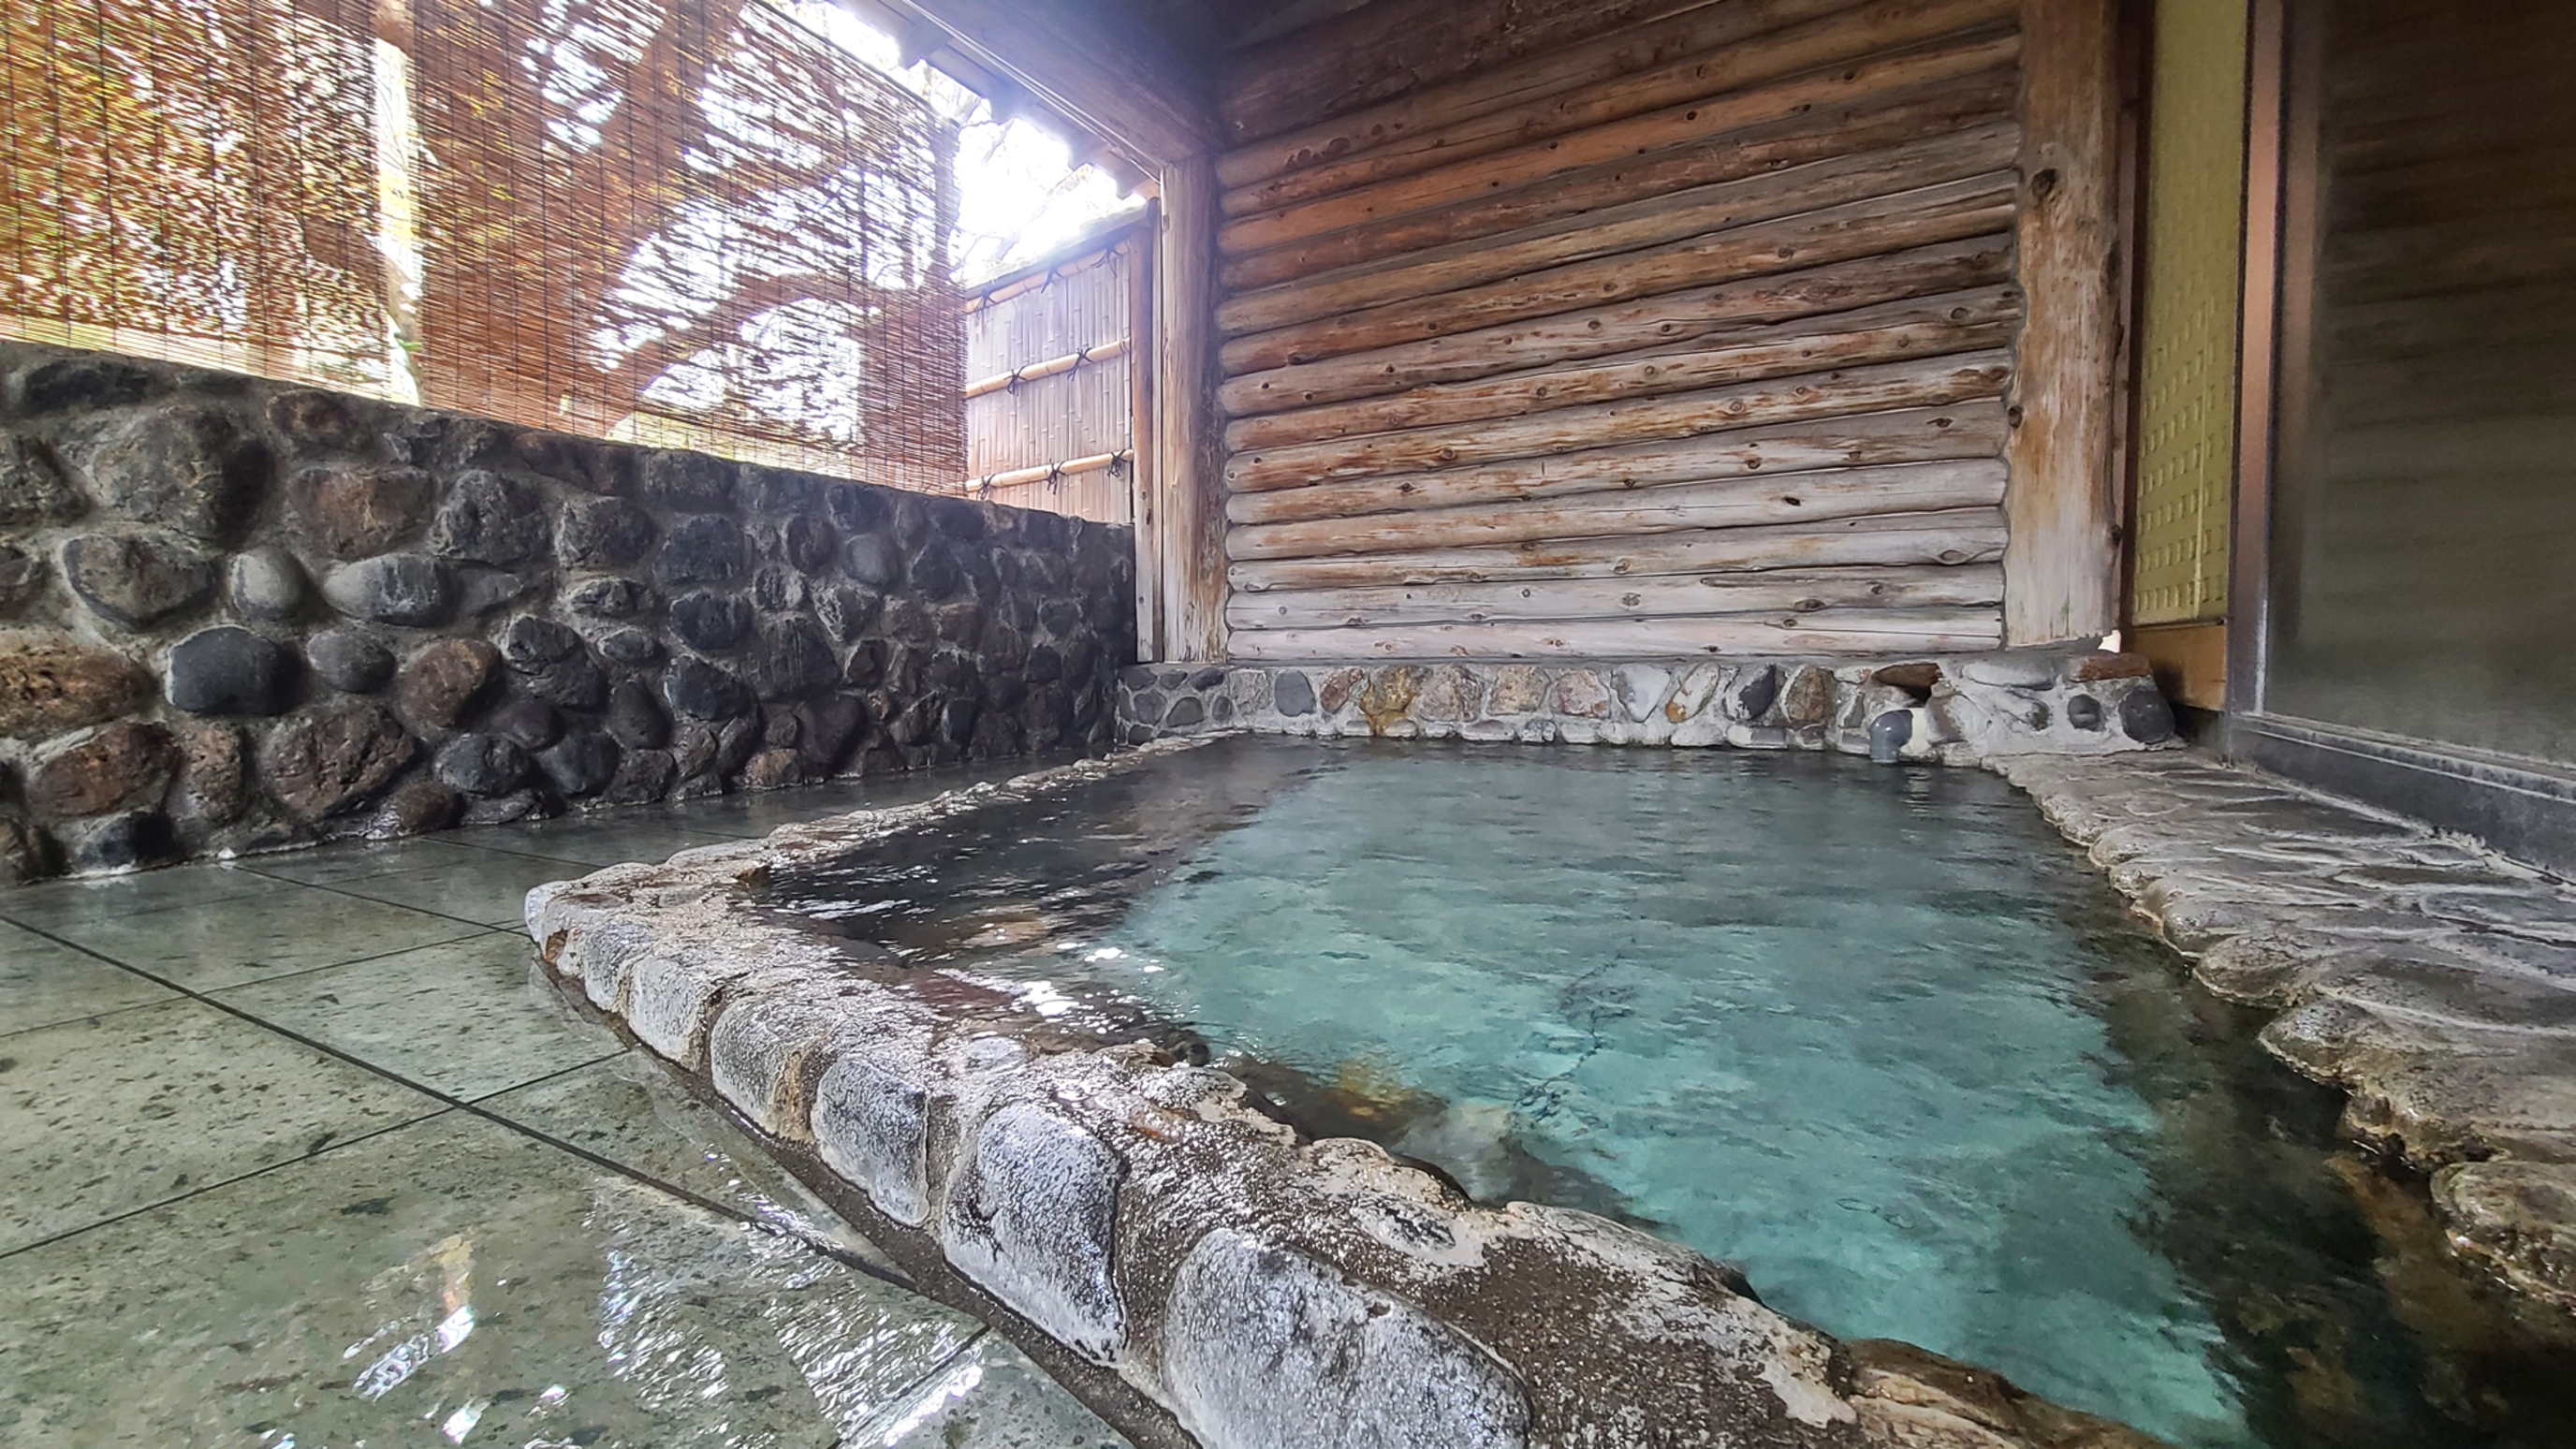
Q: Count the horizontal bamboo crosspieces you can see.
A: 3